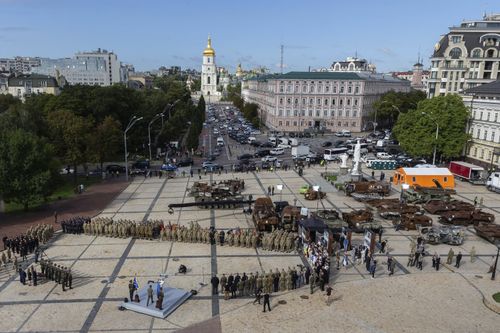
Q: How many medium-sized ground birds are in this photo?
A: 0